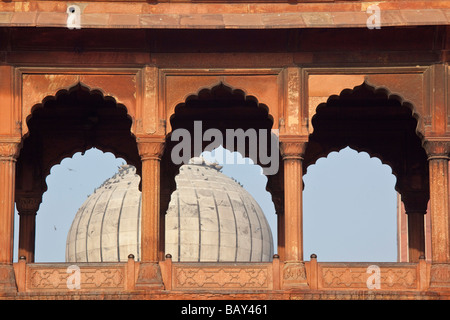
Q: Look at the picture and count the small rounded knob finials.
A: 6